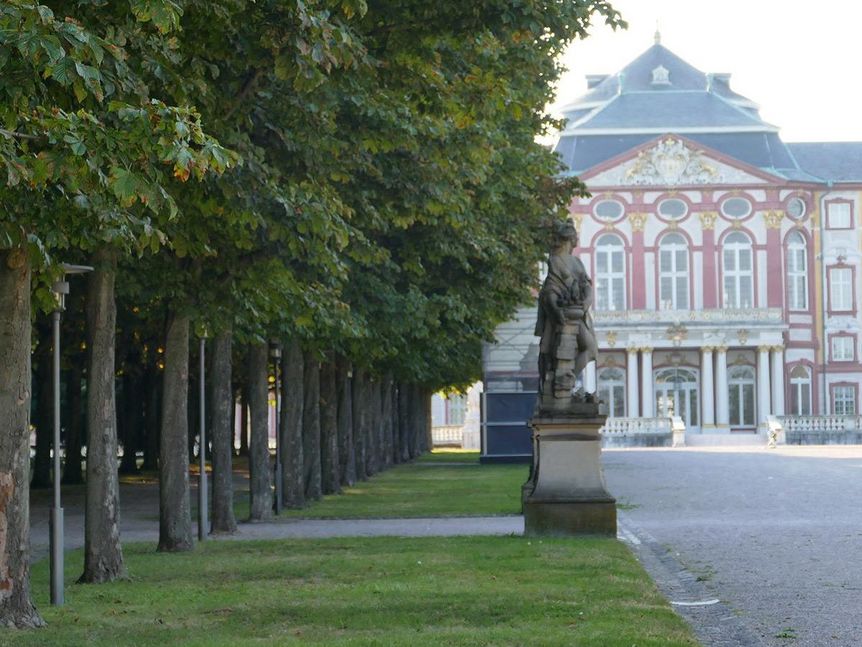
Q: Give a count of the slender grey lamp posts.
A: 3